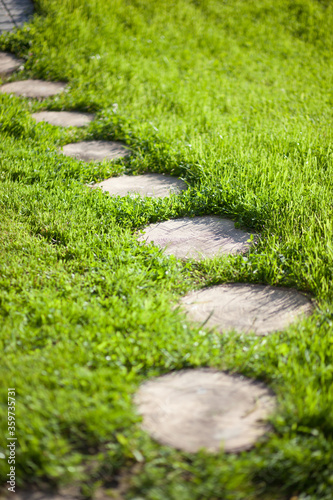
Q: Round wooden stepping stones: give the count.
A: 8